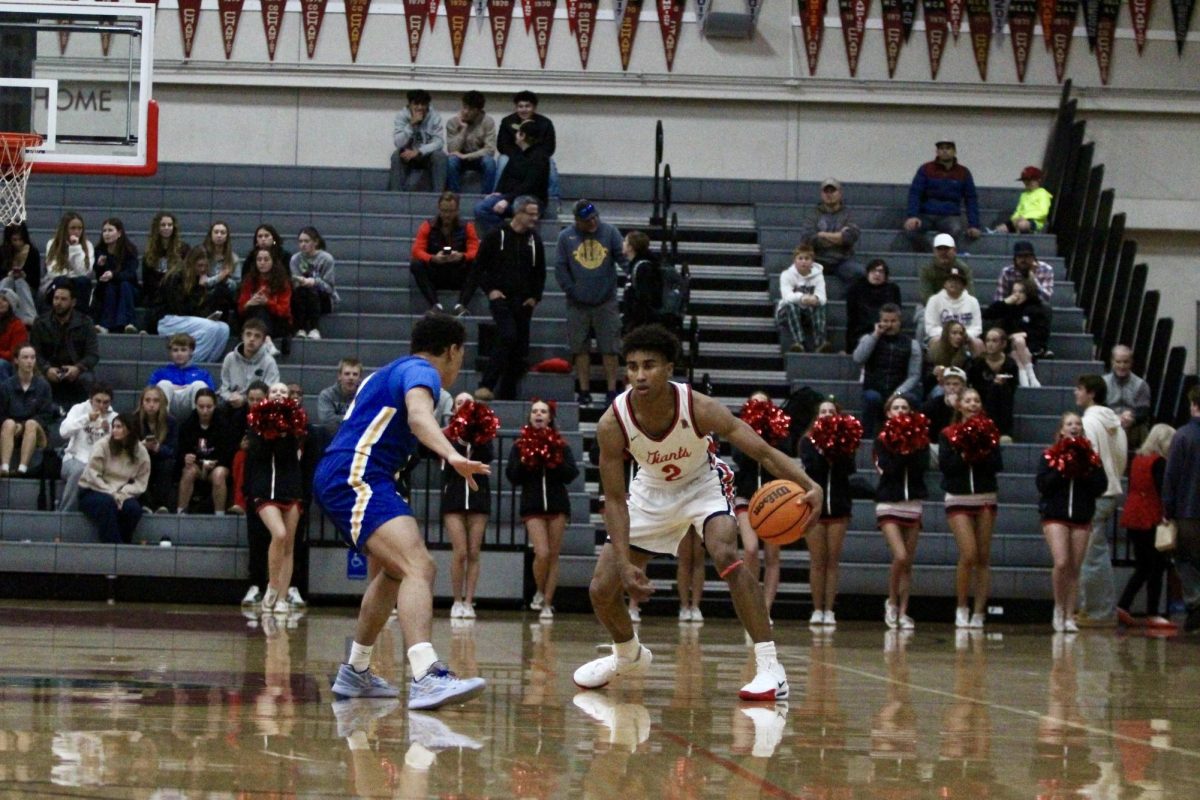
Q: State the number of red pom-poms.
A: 8